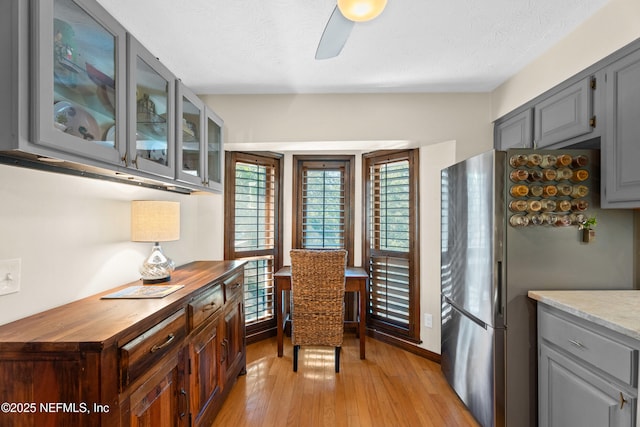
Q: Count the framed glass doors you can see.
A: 4